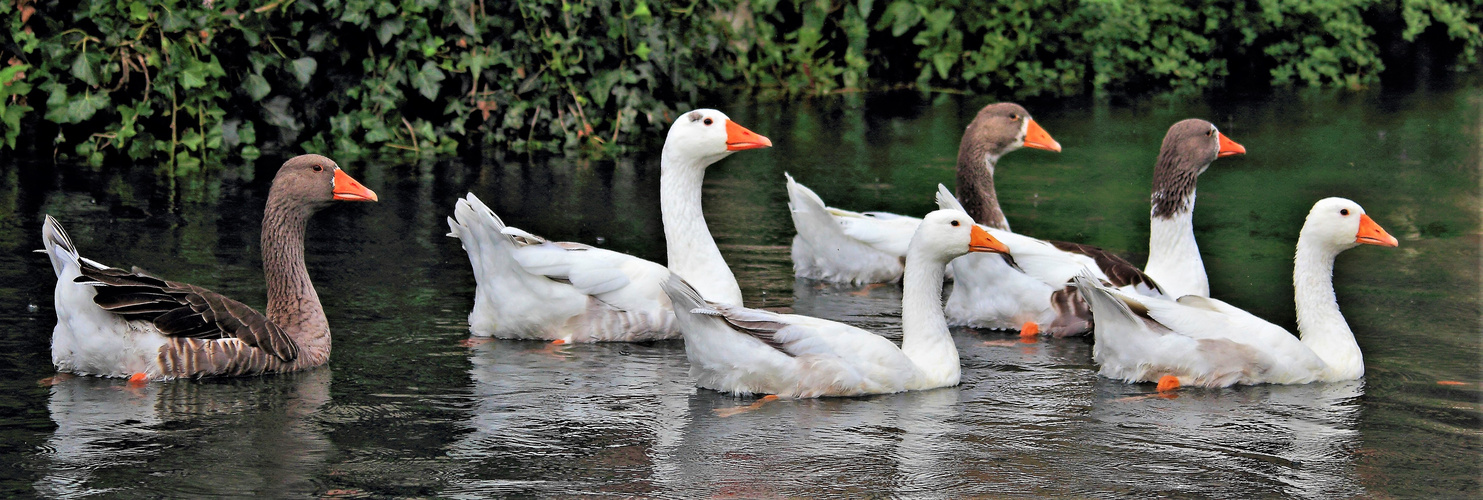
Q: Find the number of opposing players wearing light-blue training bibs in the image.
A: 0